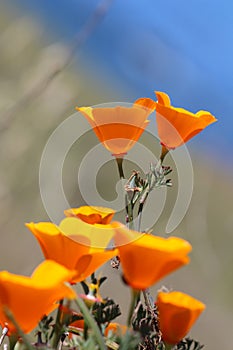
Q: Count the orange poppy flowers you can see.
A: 7